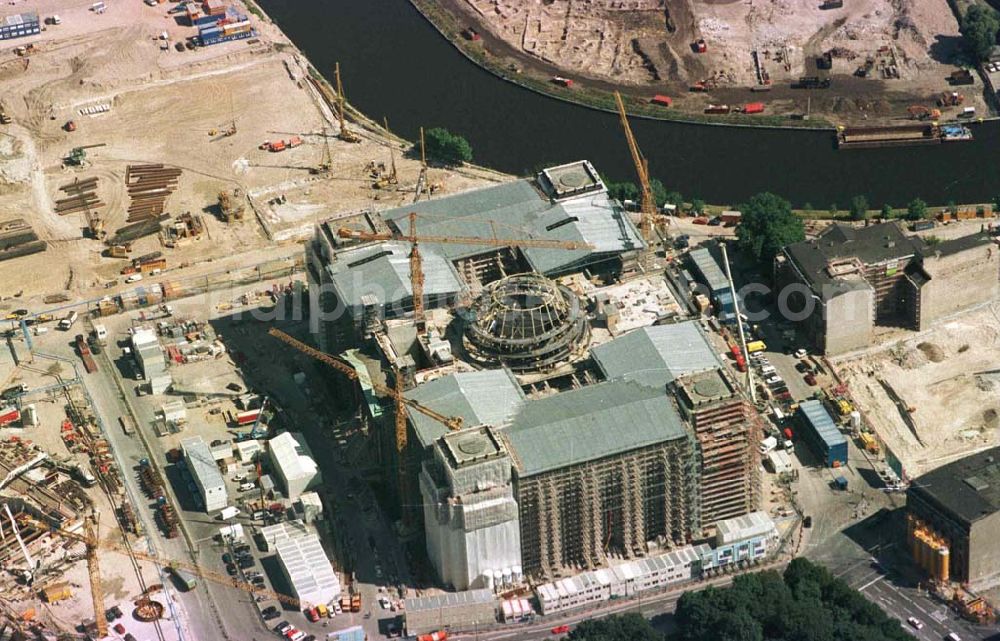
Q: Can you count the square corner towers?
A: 4